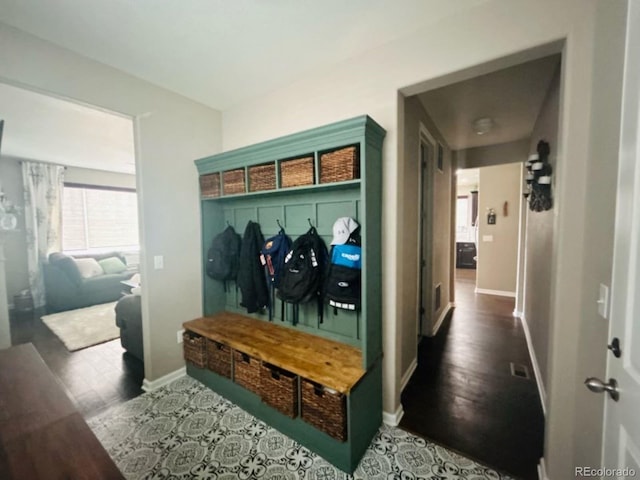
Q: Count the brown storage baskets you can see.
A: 10